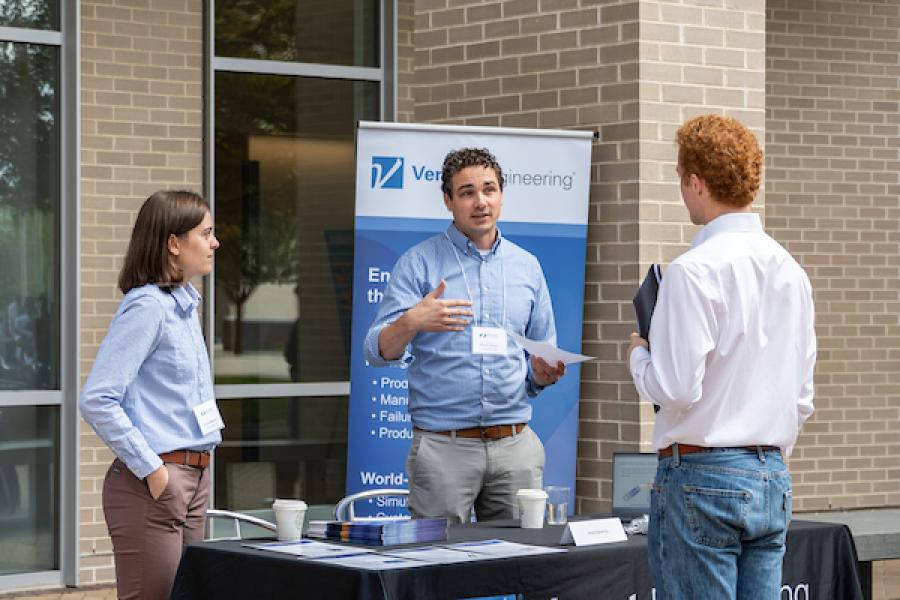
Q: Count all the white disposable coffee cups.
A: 2